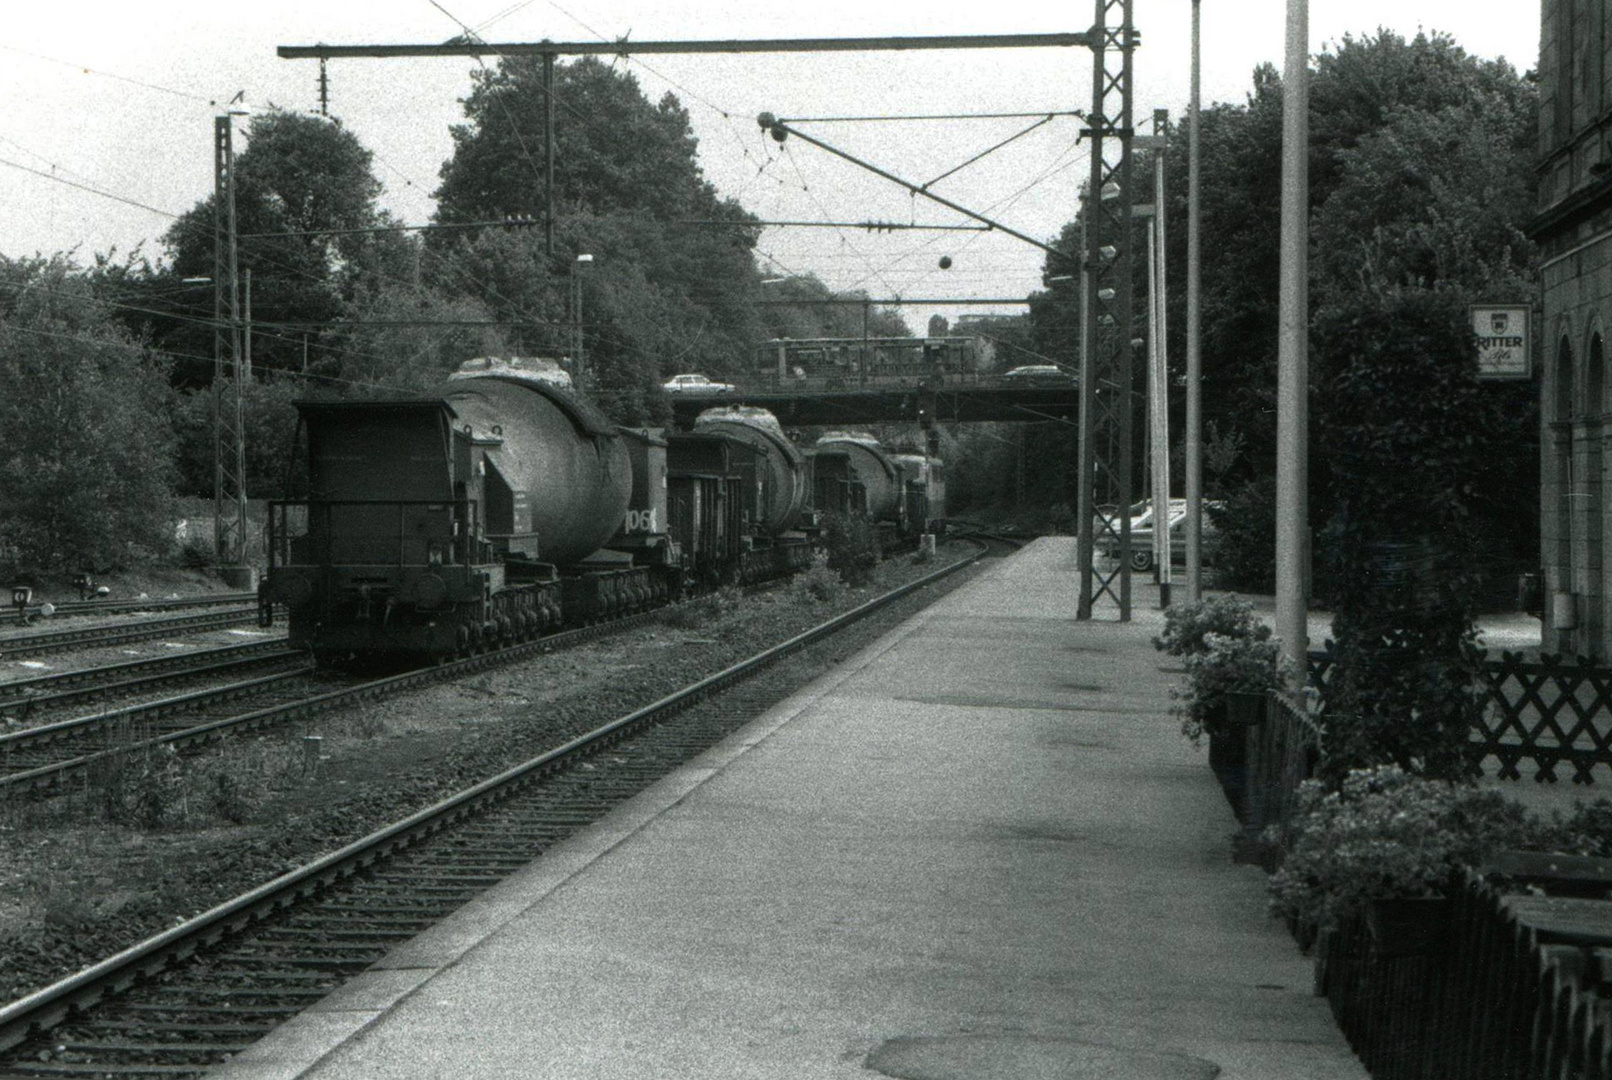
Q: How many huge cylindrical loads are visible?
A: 3